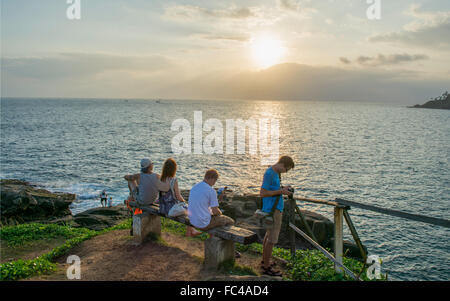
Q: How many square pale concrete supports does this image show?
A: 2